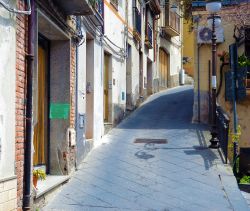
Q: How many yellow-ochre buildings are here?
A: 2